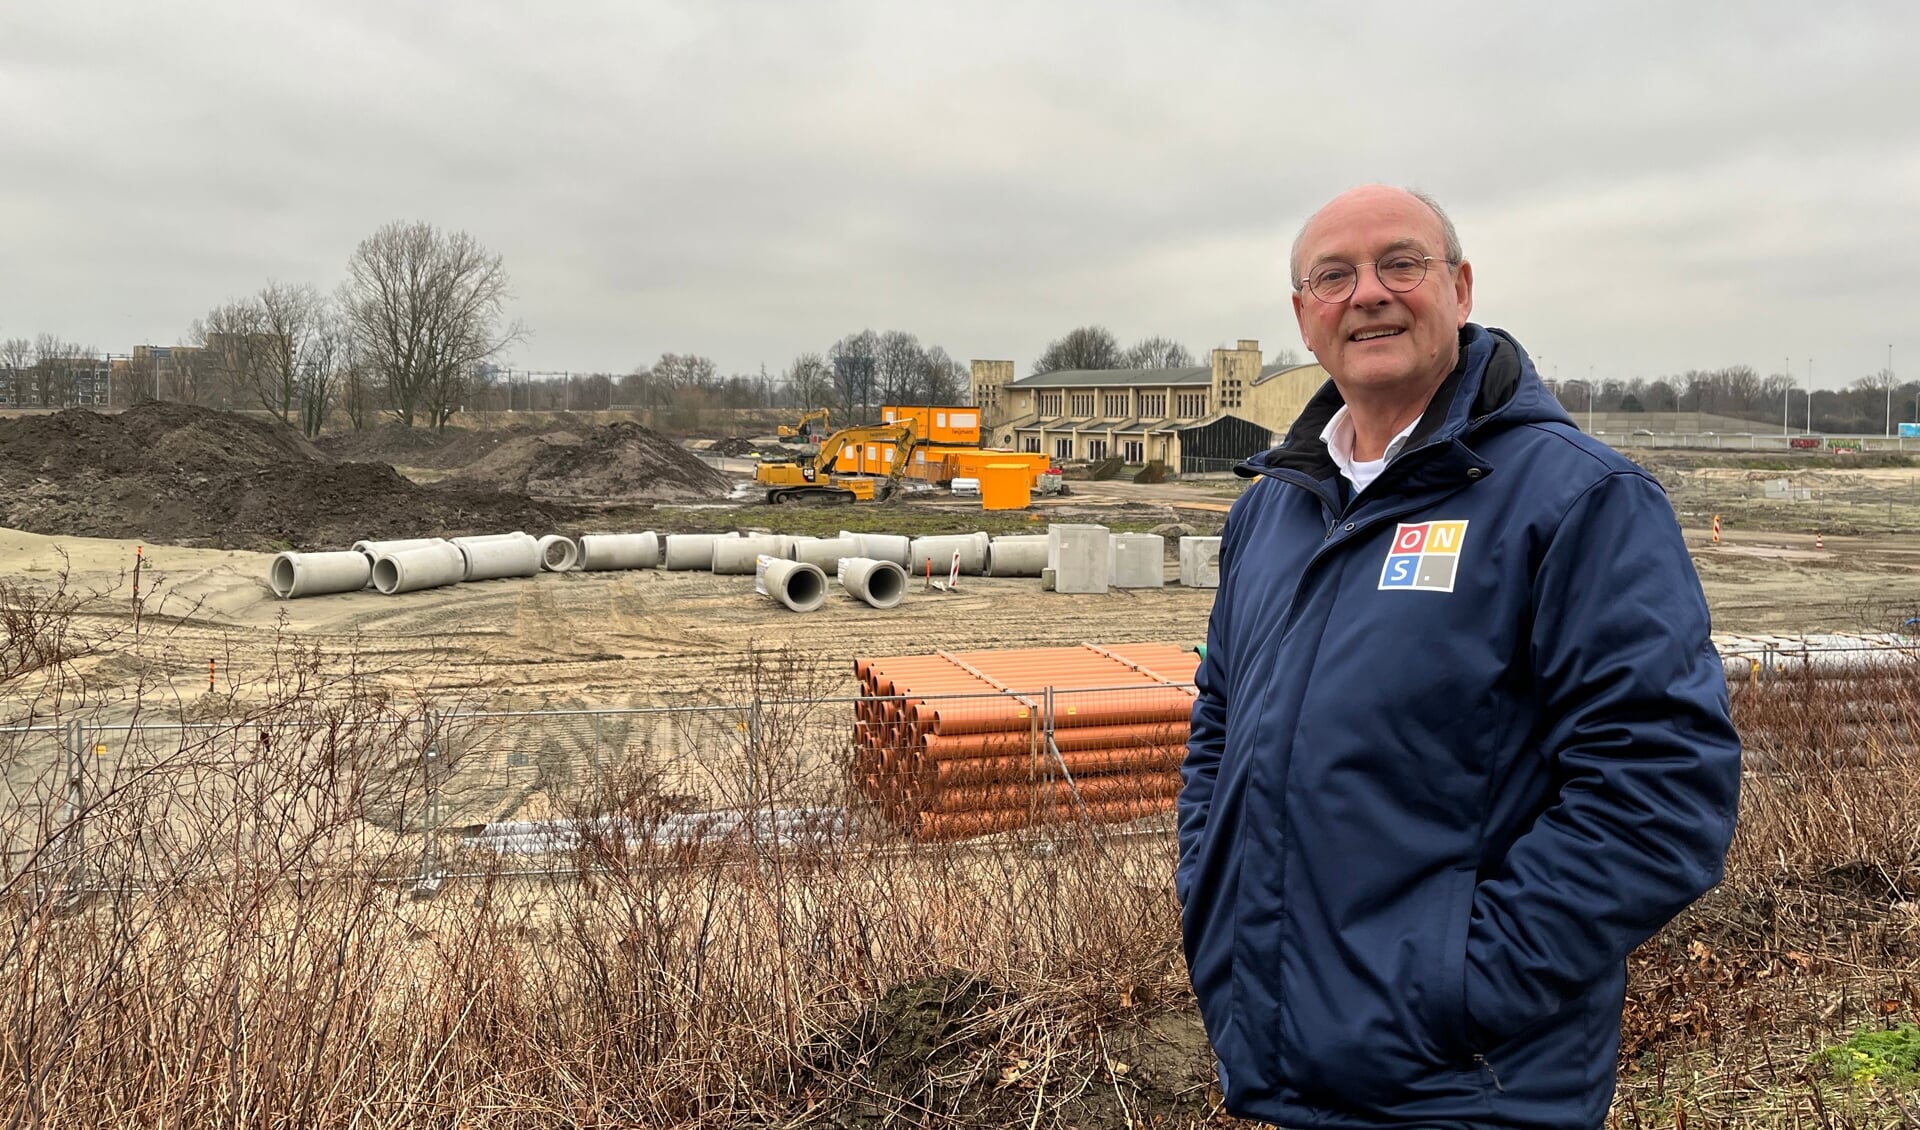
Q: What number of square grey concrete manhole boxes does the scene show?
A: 3